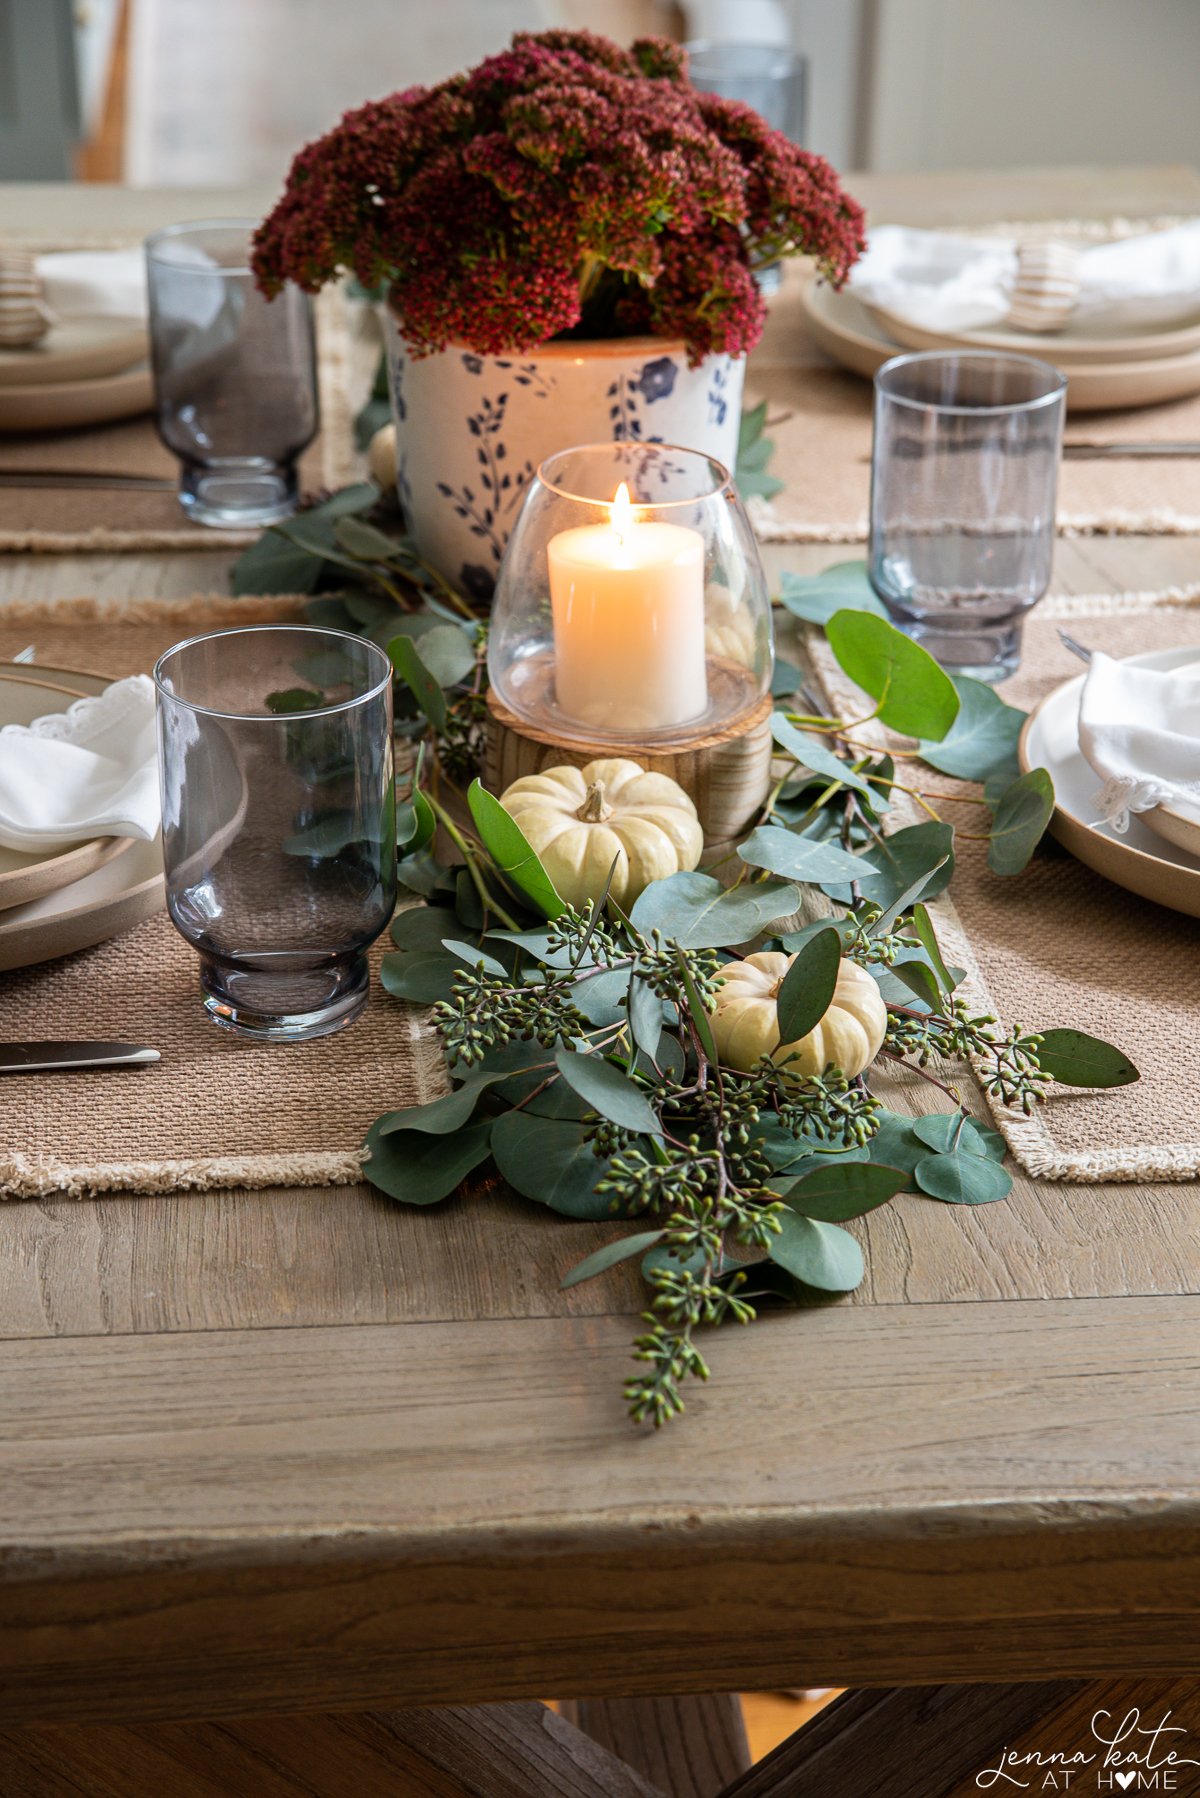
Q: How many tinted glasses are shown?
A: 4